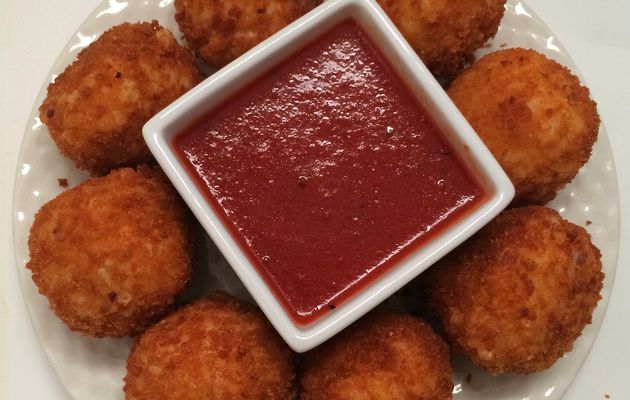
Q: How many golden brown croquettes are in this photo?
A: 8